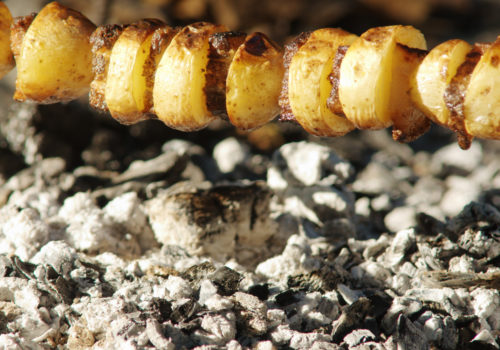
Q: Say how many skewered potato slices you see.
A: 9